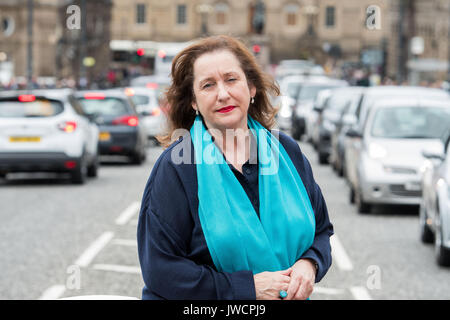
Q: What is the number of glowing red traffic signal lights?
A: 3